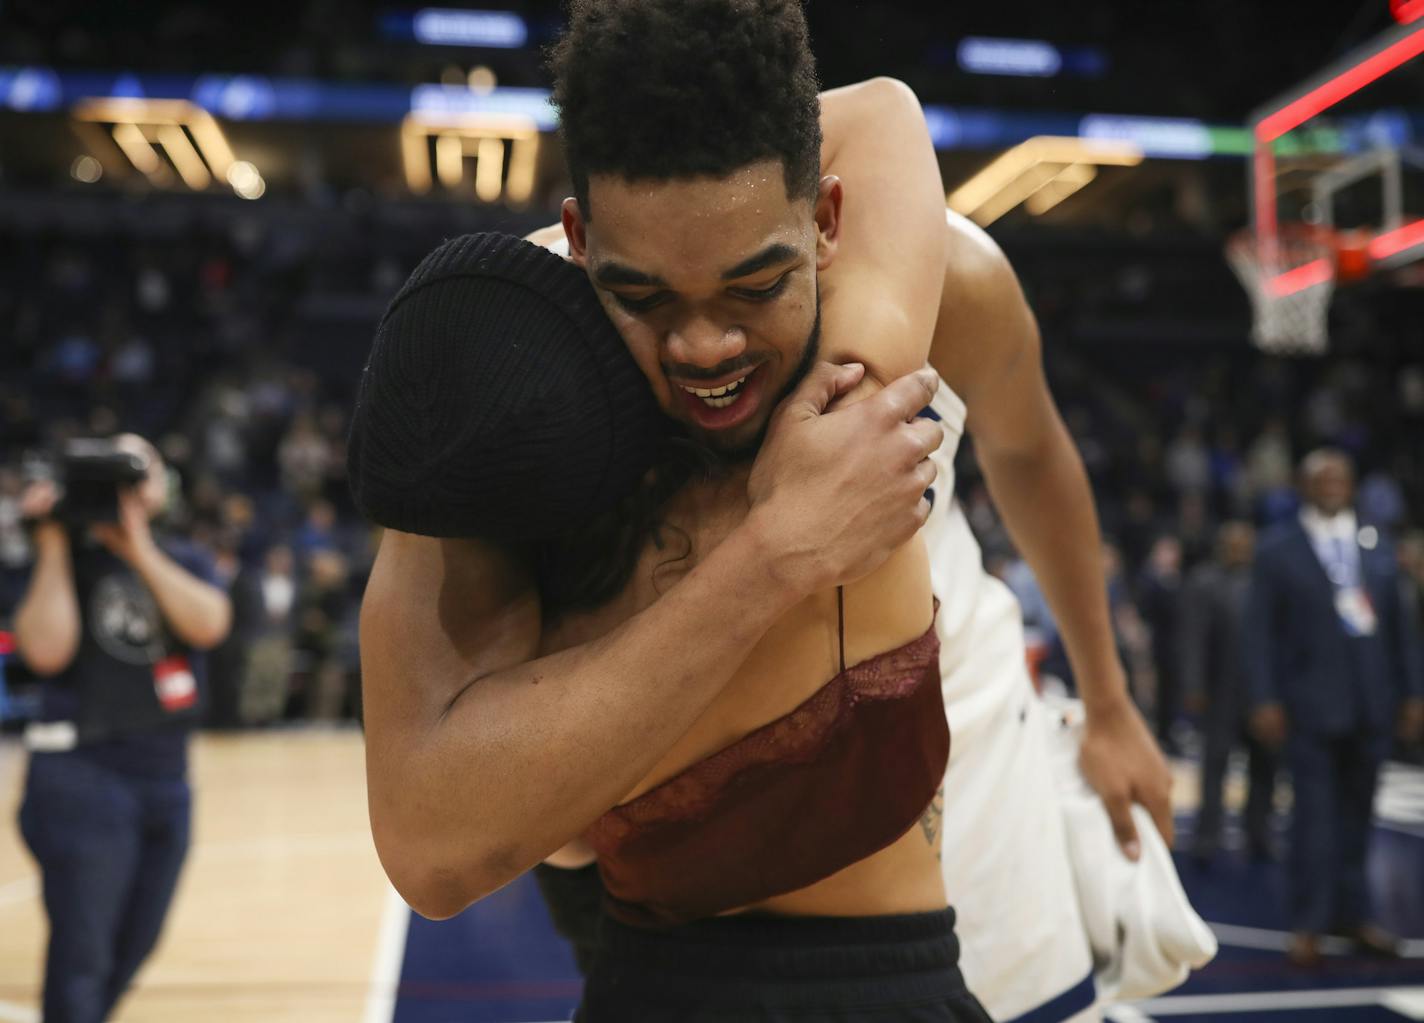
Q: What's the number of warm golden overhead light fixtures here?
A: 3